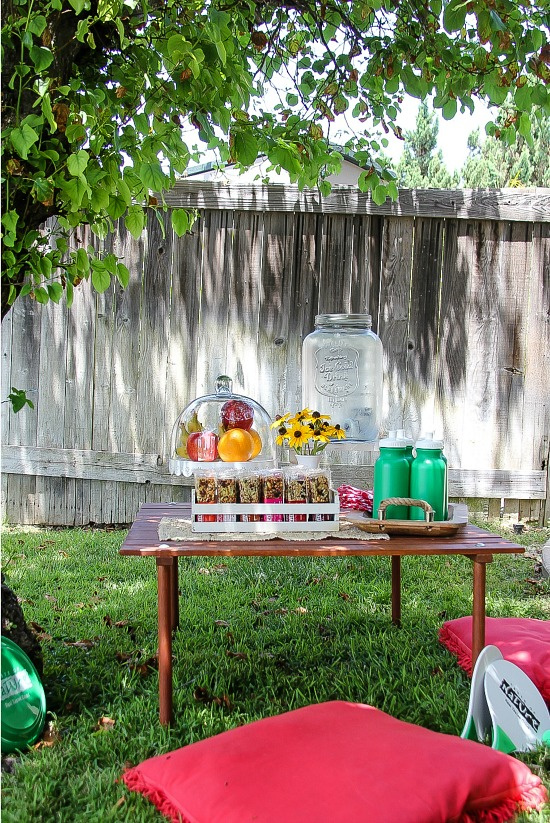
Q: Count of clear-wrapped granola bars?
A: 6